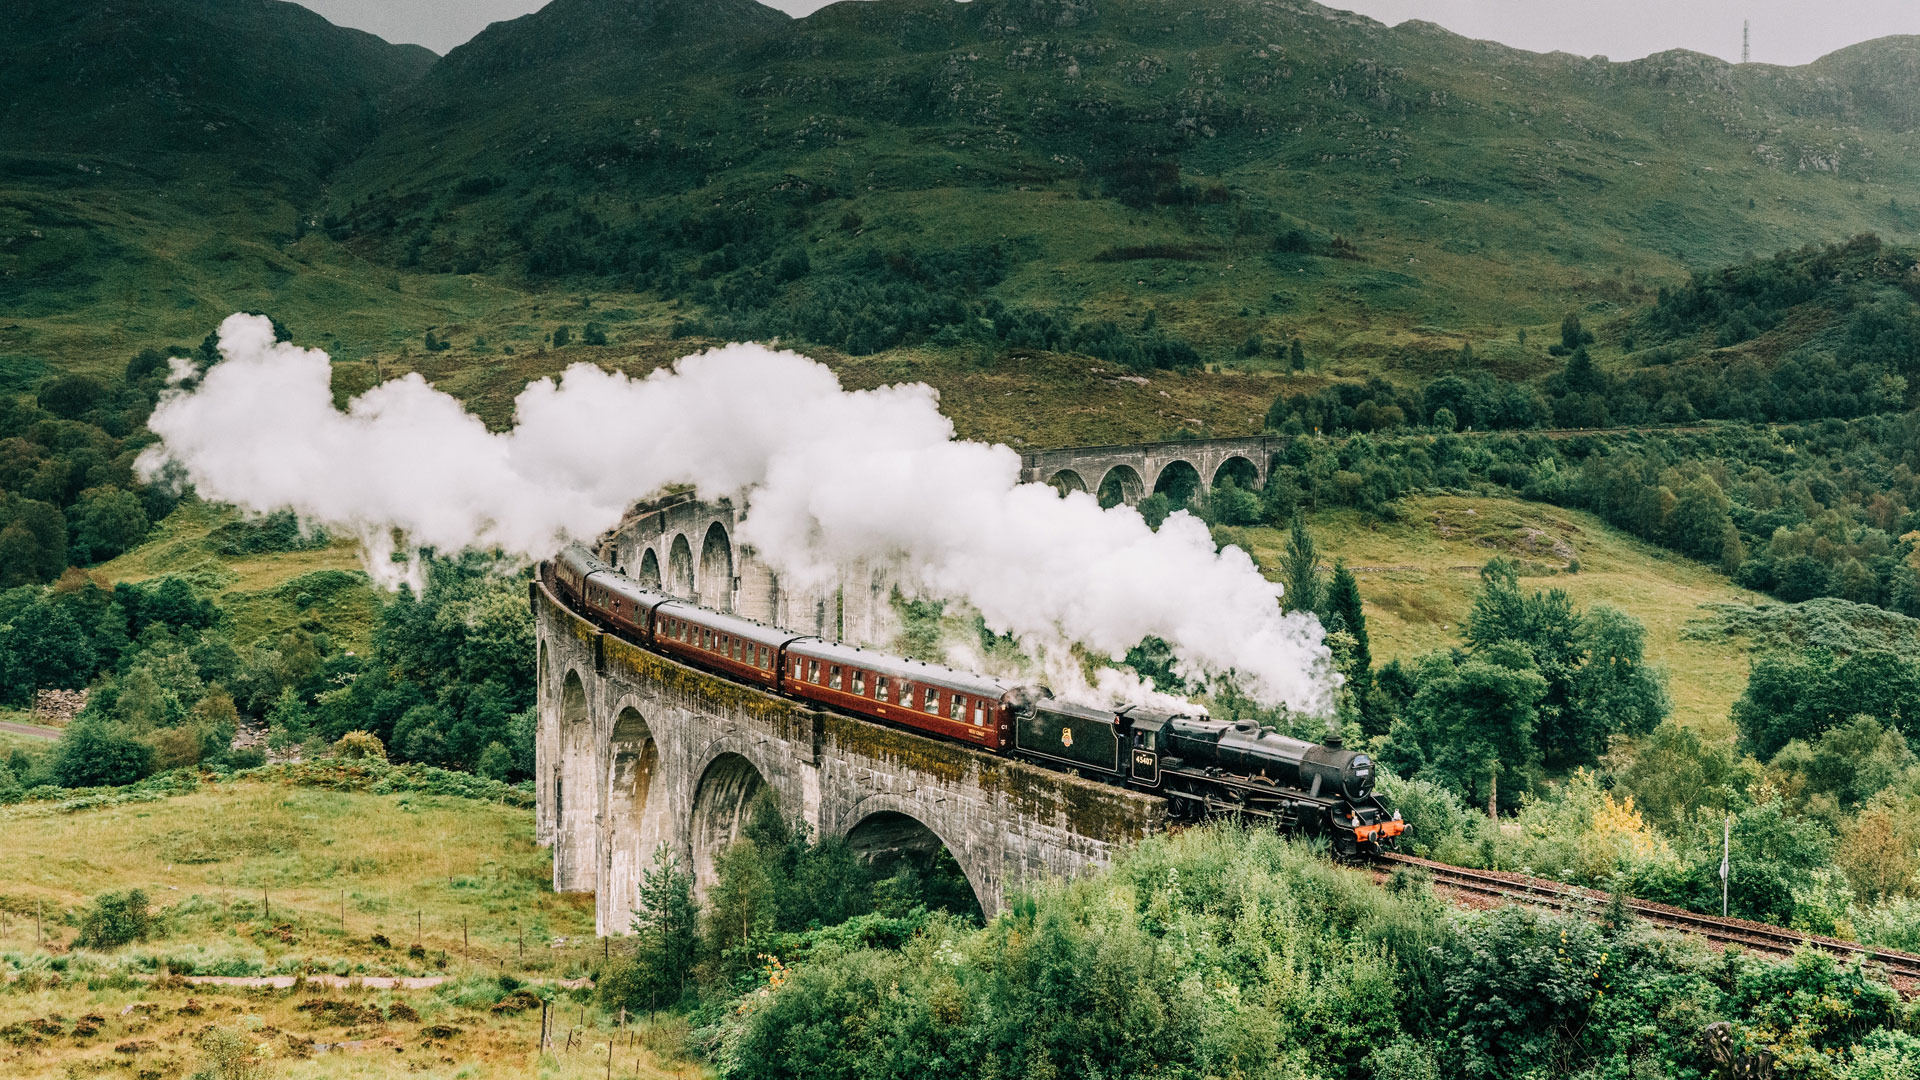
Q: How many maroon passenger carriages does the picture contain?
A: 4